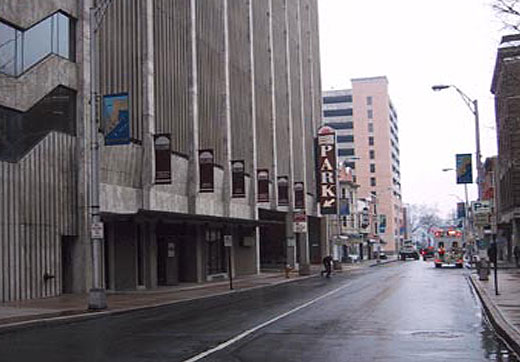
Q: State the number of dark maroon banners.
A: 6